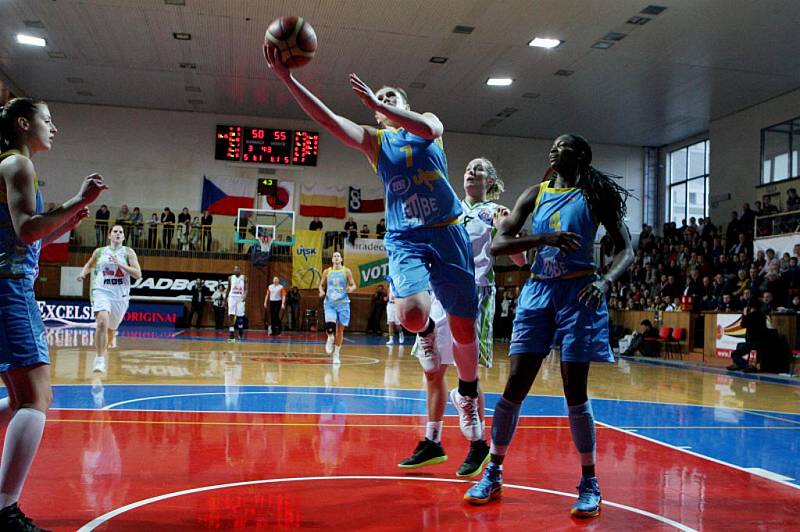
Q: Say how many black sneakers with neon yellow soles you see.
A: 2